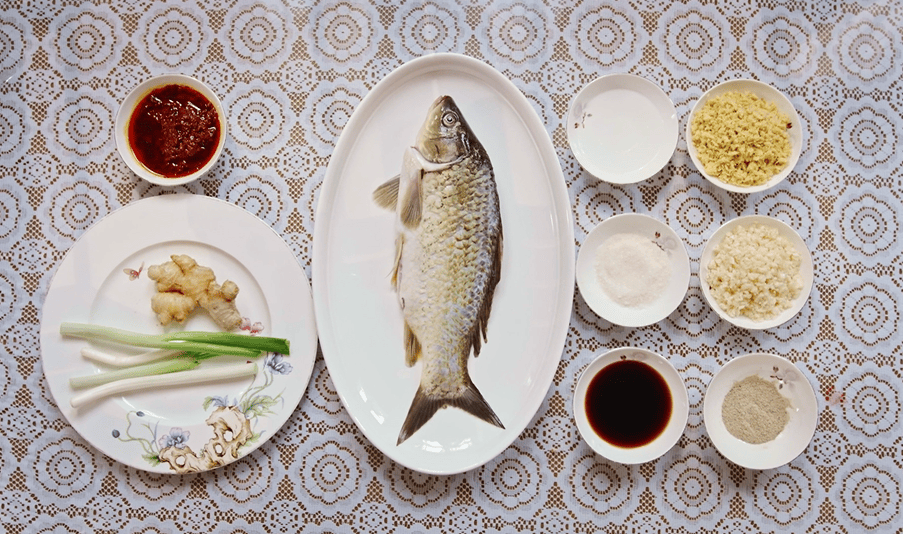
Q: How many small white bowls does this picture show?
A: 7